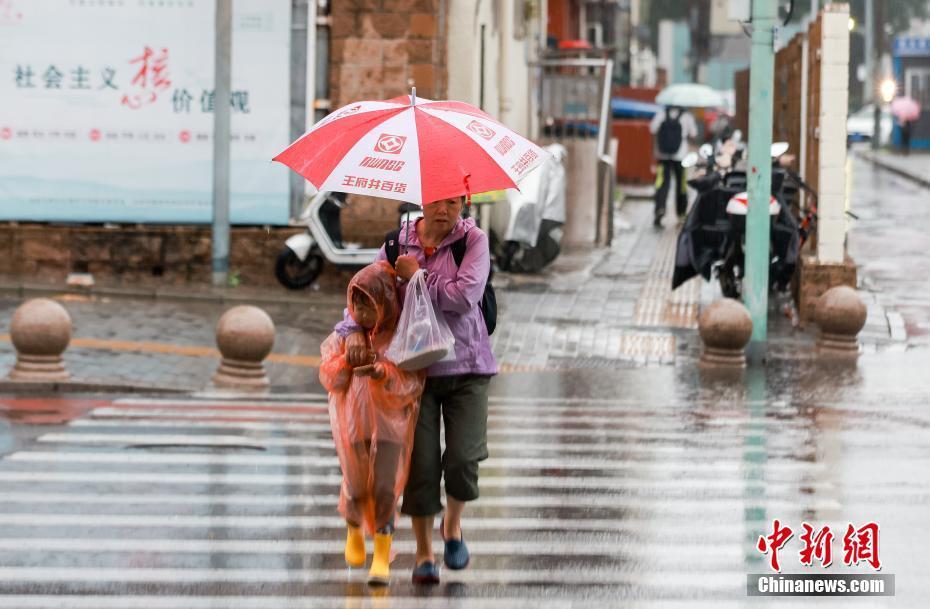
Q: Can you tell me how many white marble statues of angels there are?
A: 0